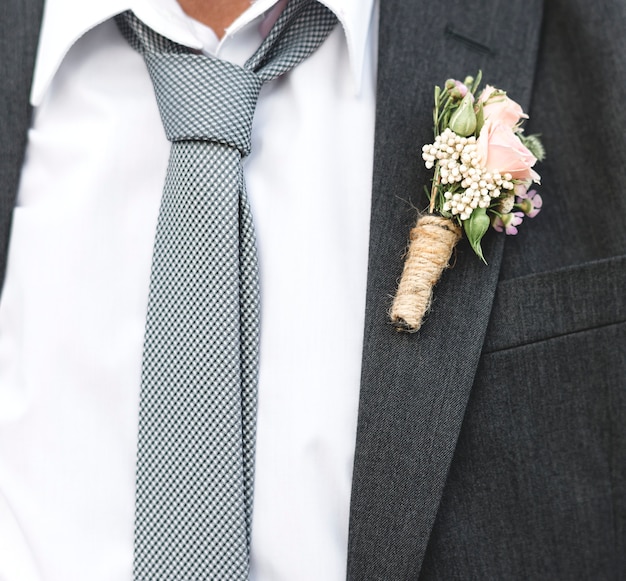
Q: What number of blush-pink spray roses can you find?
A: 2